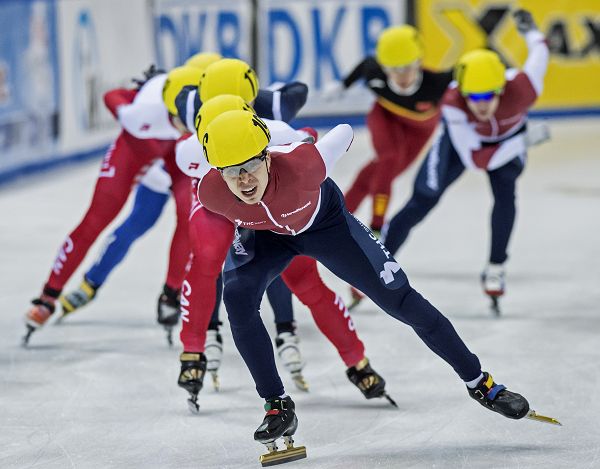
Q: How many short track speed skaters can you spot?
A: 7